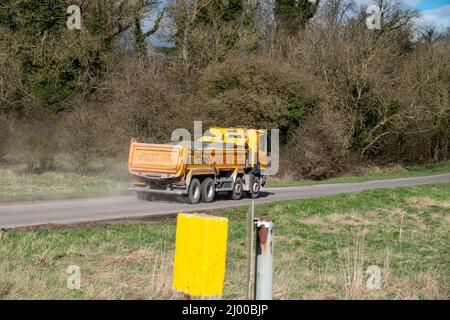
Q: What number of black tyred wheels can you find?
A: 4